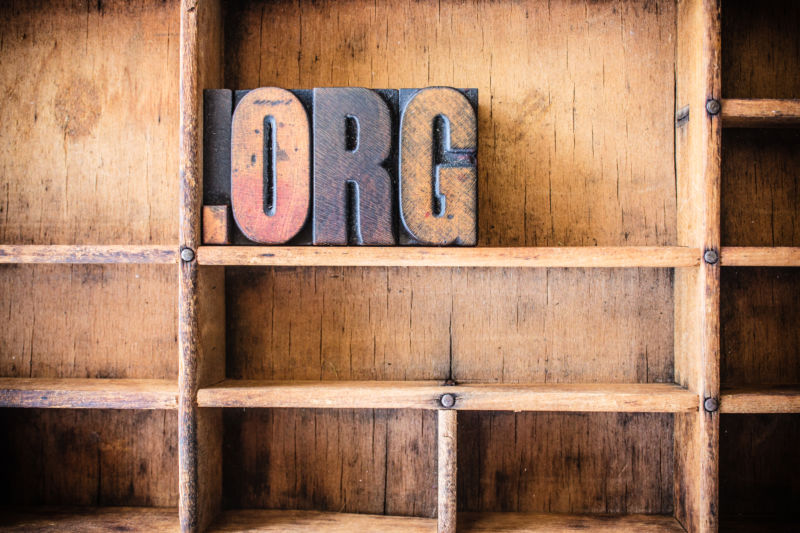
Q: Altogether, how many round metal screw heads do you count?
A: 5